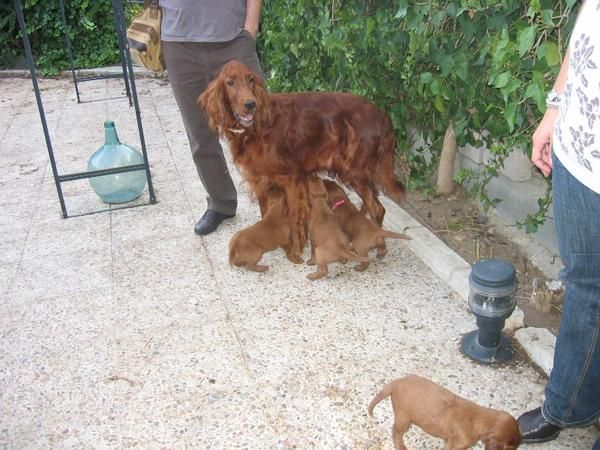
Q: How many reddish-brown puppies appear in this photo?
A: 4